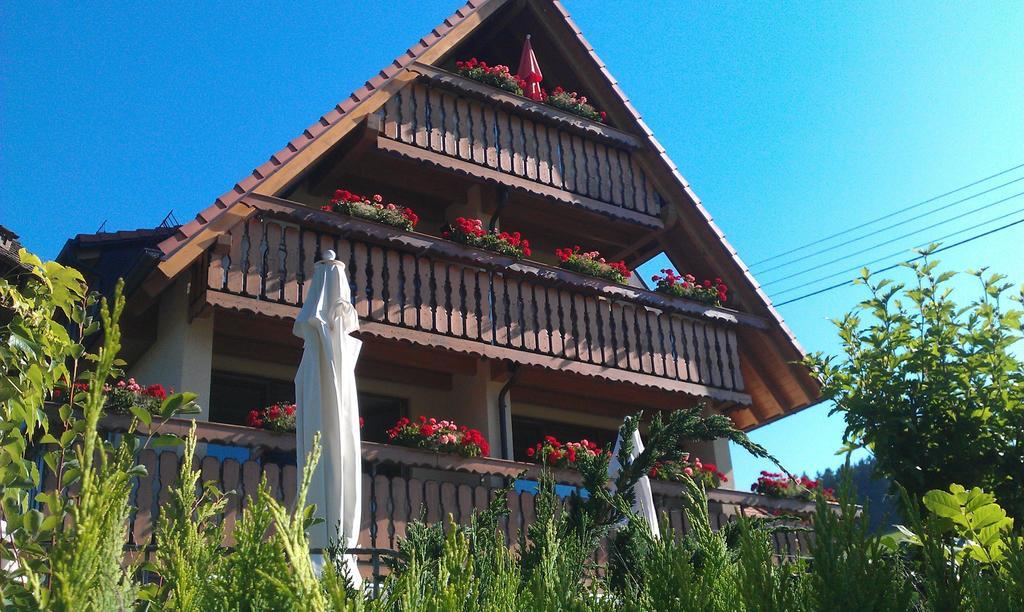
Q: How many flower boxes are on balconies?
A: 12